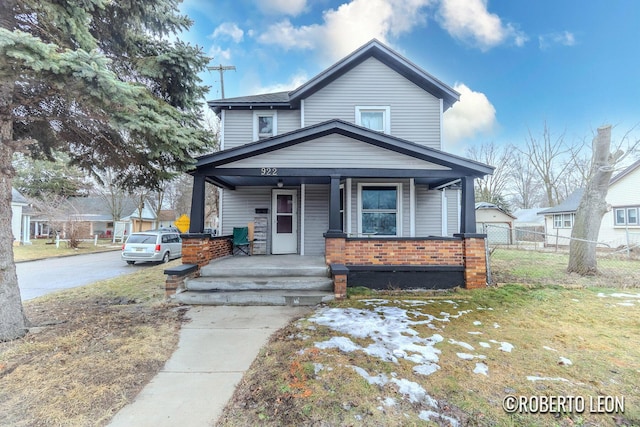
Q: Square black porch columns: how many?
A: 3